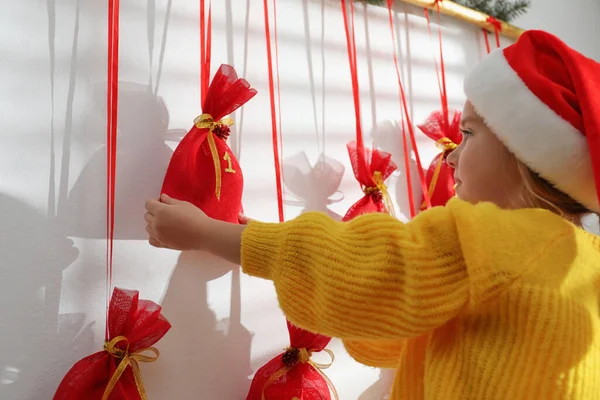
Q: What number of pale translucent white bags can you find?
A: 0